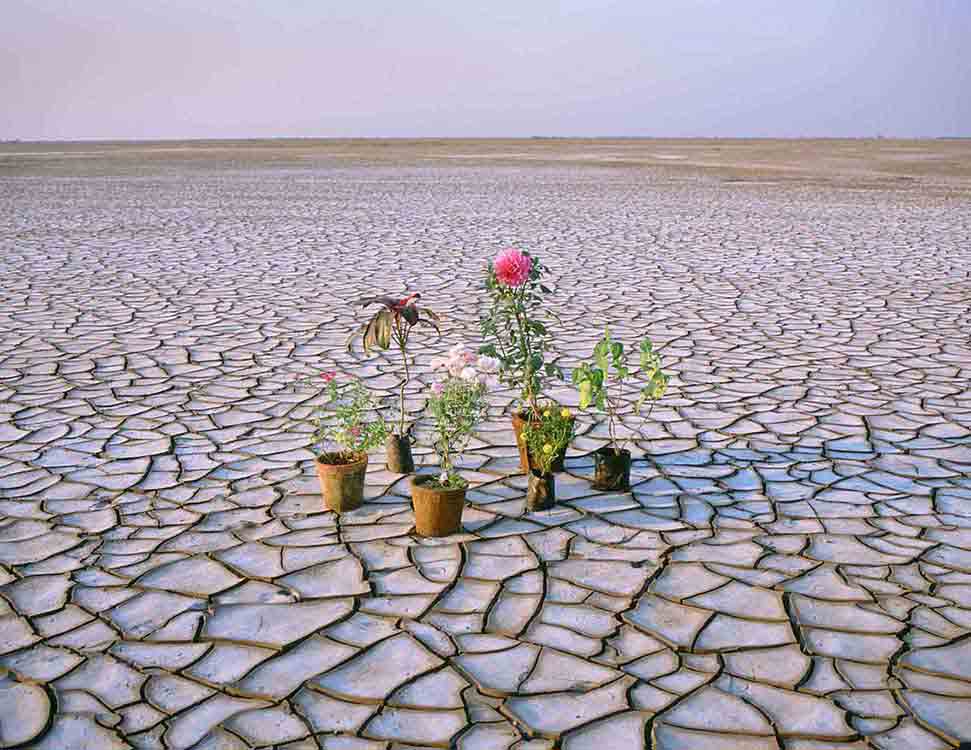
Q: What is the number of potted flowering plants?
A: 4